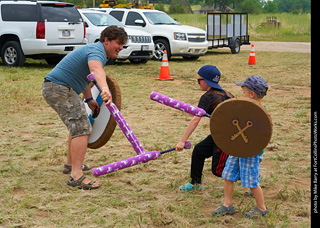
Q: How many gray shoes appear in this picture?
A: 2